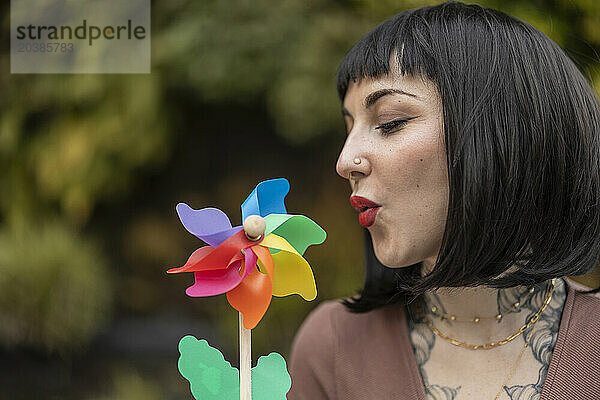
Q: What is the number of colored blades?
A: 7